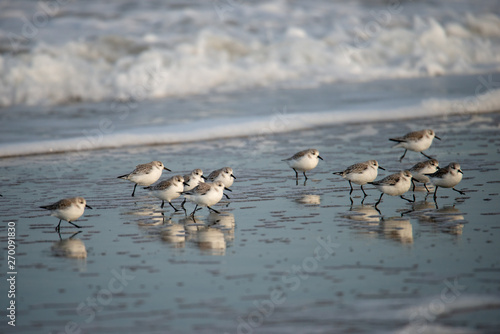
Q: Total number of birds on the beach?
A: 12